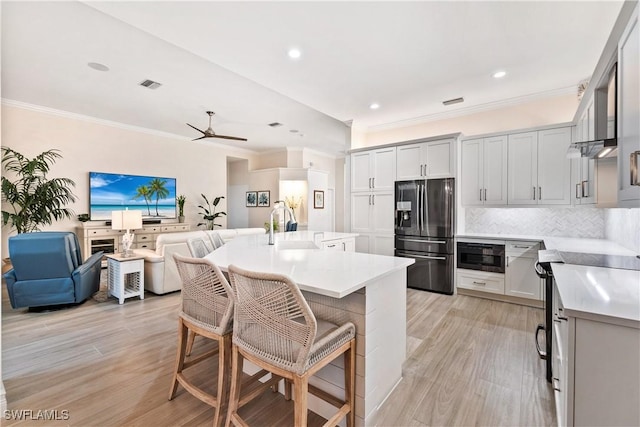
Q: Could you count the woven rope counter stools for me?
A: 4